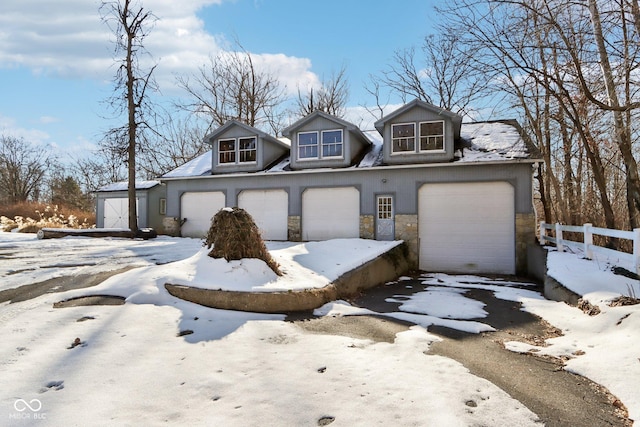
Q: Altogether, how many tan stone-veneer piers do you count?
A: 5